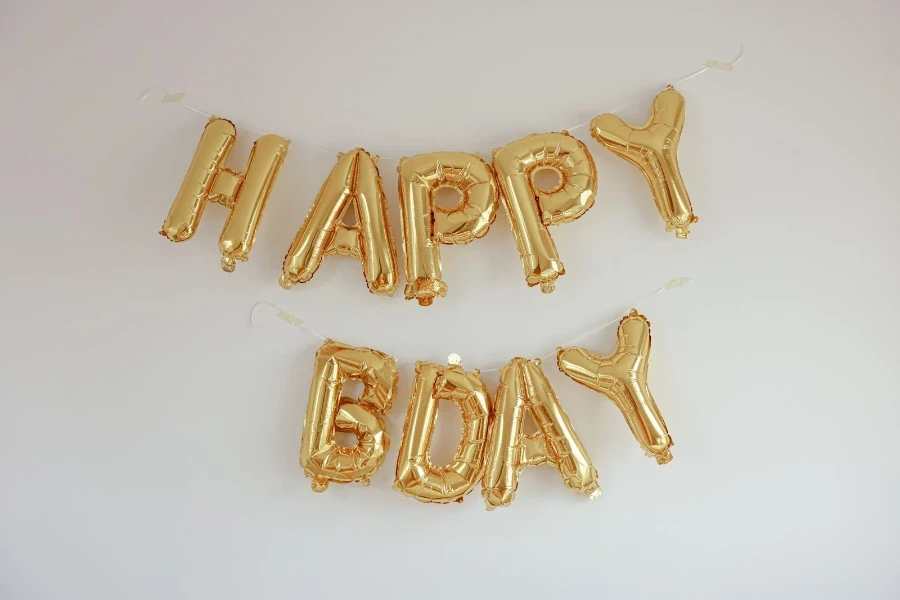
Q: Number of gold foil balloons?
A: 9